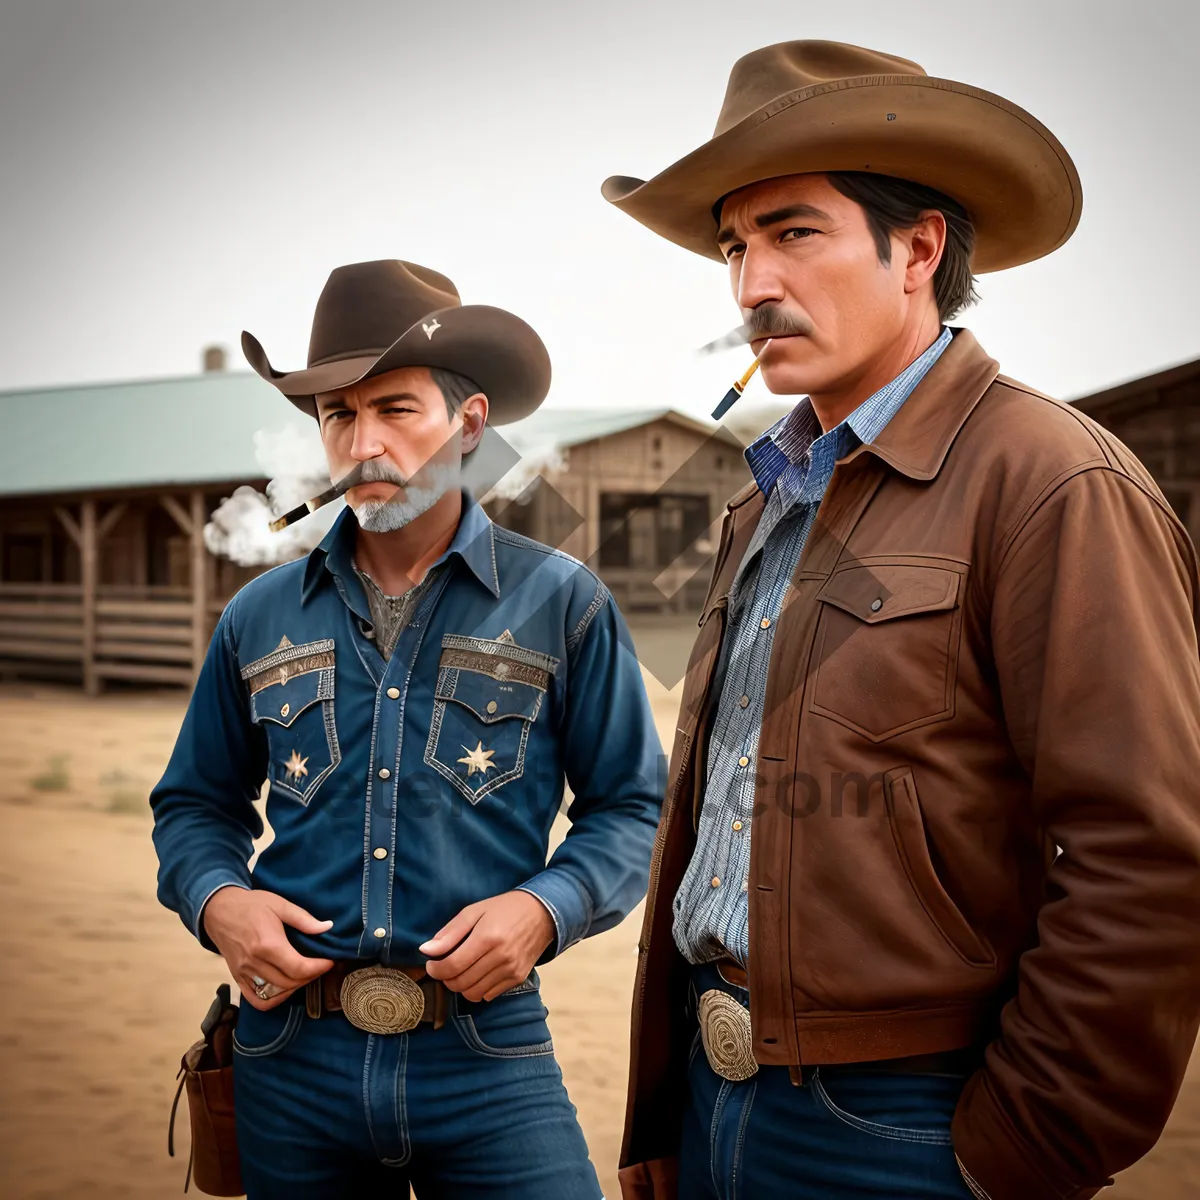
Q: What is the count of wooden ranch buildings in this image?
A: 3